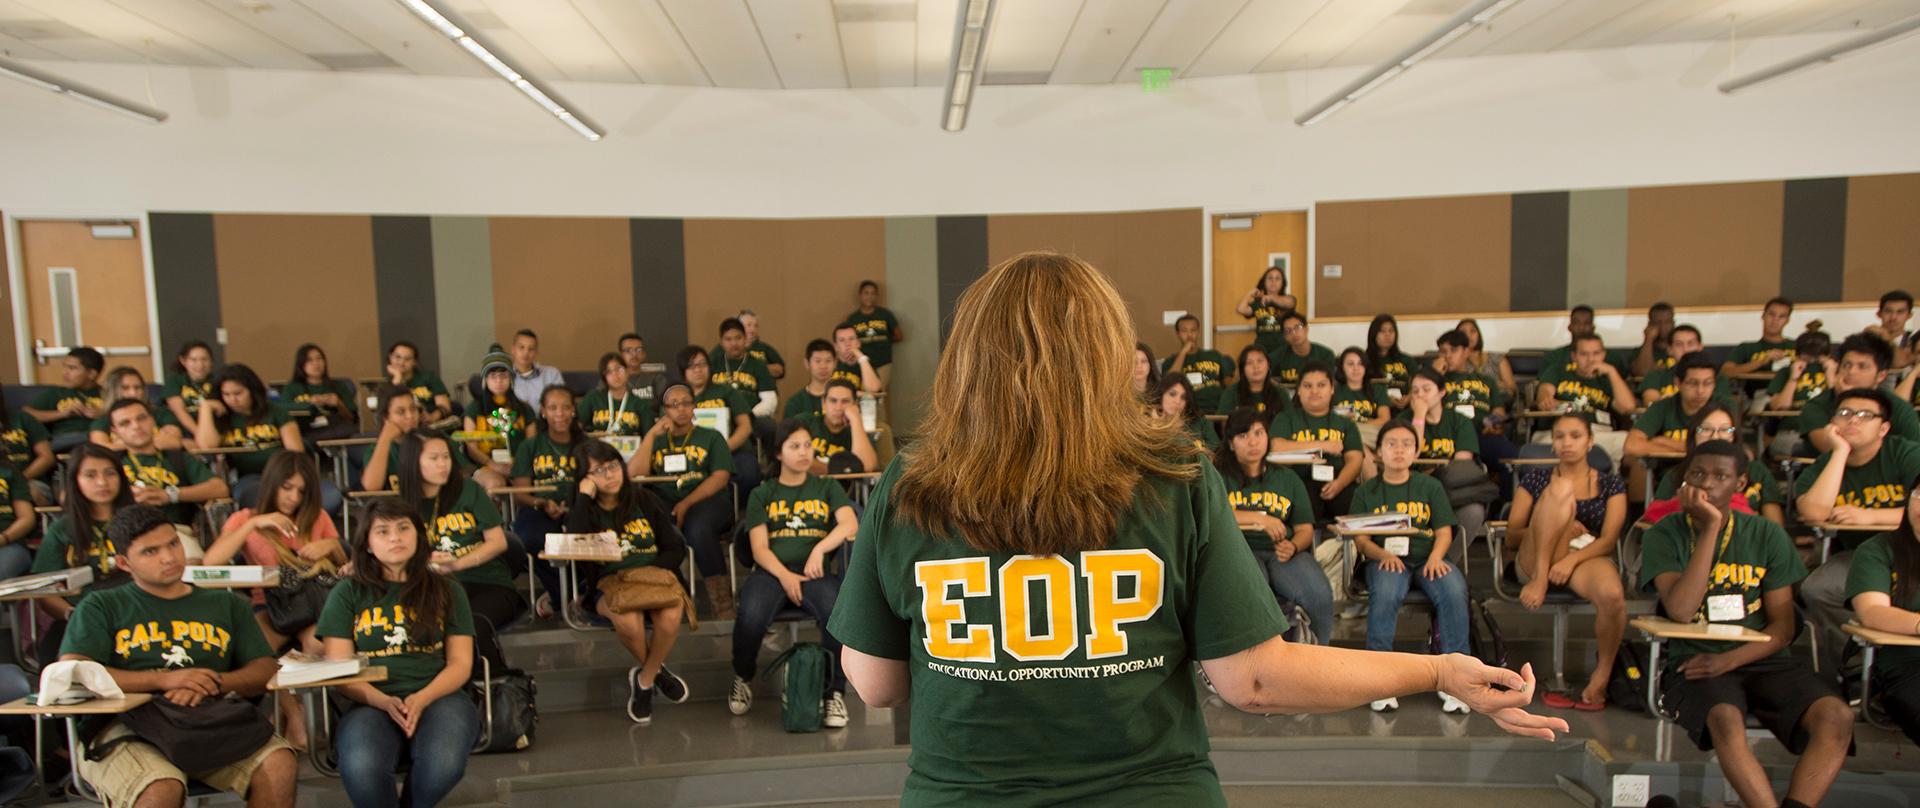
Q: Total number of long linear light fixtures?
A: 5